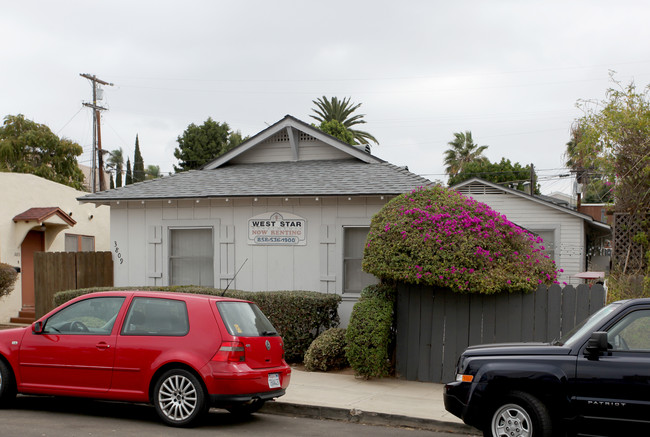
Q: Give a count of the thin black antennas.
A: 1